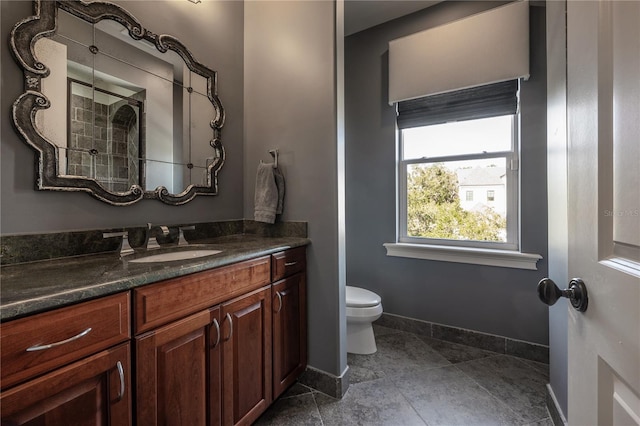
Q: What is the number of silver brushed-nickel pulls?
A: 6